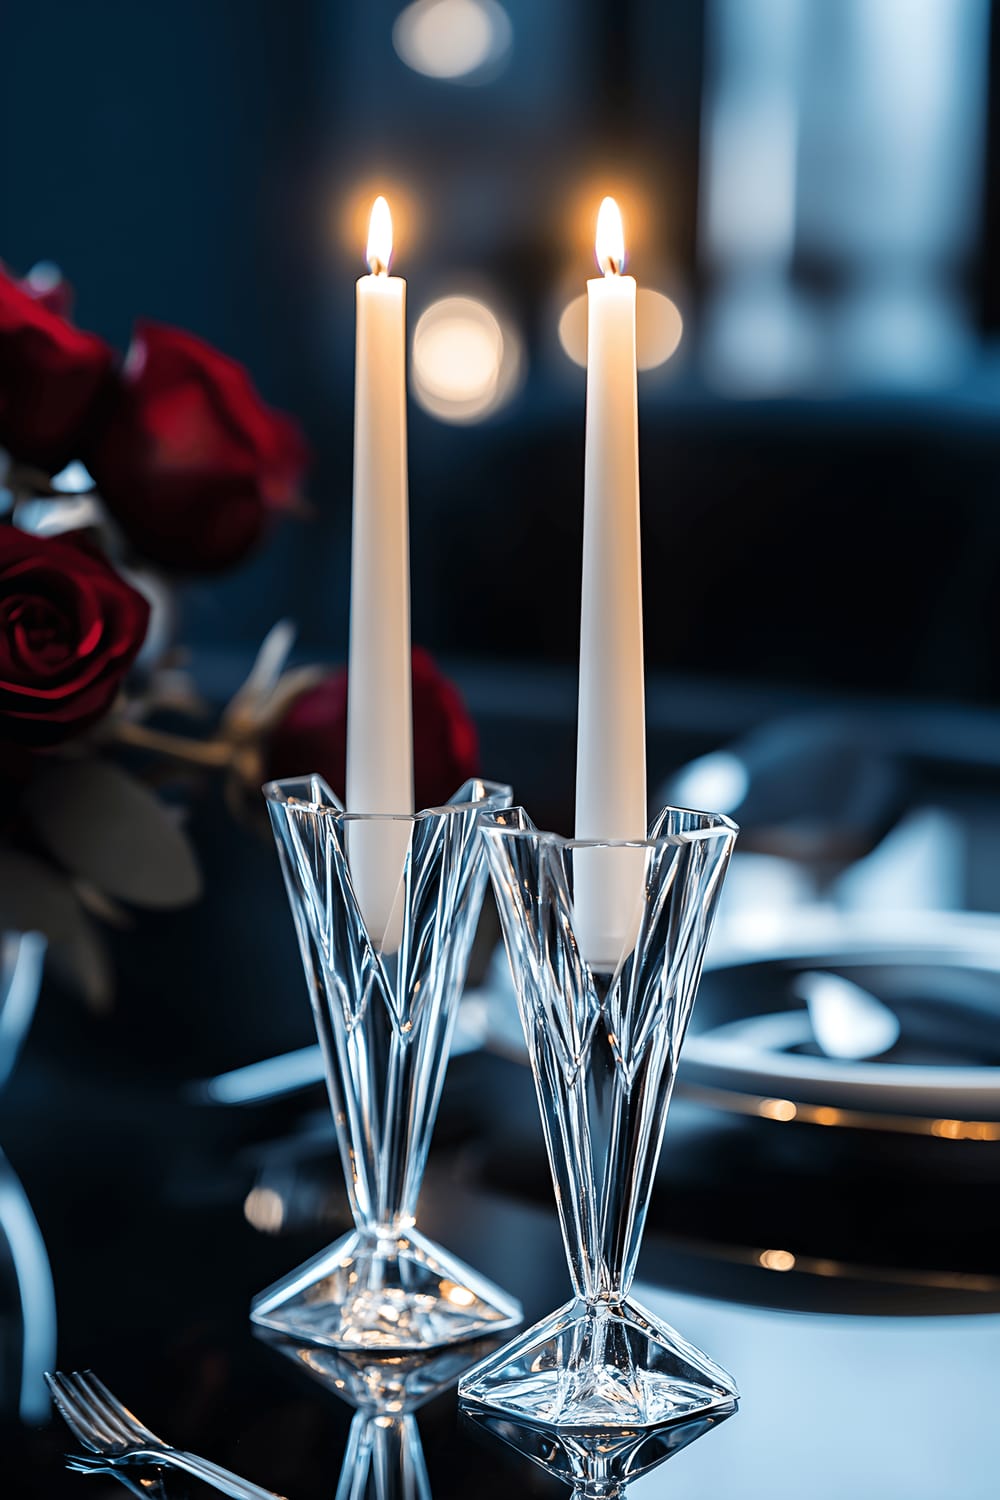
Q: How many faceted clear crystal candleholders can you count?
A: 2